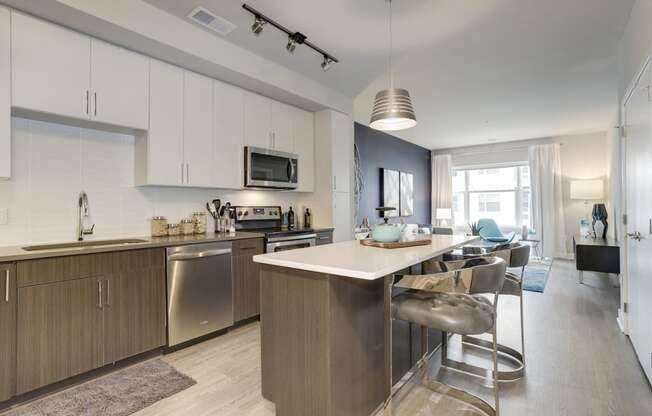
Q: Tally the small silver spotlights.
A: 3